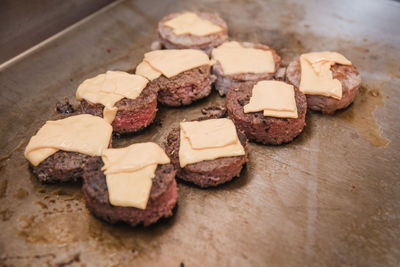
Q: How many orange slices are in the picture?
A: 0